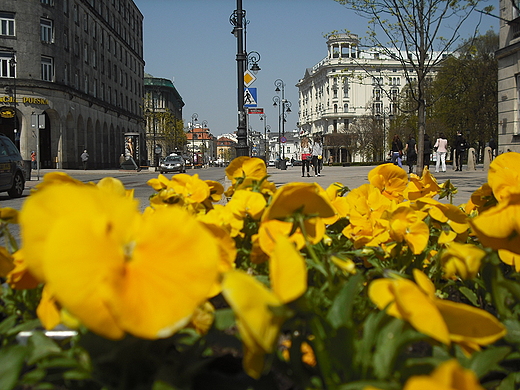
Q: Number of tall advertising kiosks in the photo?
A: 1